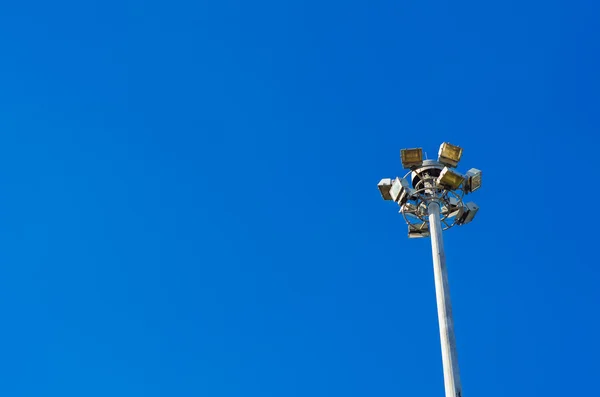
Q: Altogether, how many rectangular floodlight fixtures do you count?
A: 8